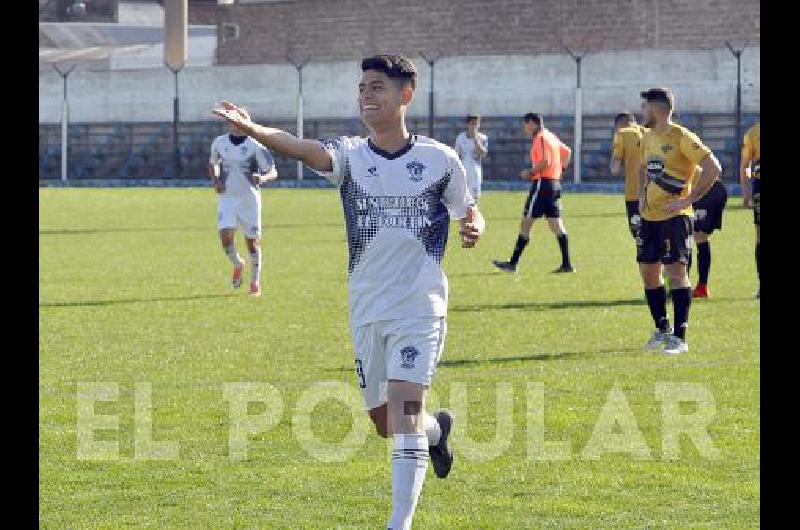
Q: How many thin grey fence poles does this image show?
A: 6